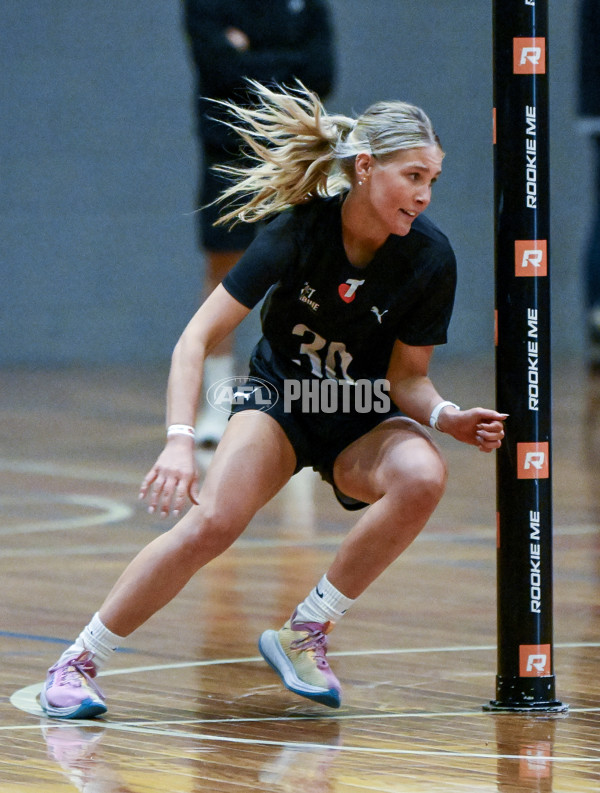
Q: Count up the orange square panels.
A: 4